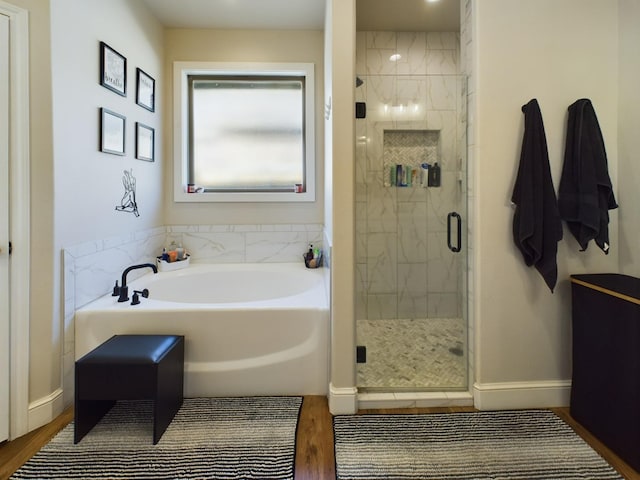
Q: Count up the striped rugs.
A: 2